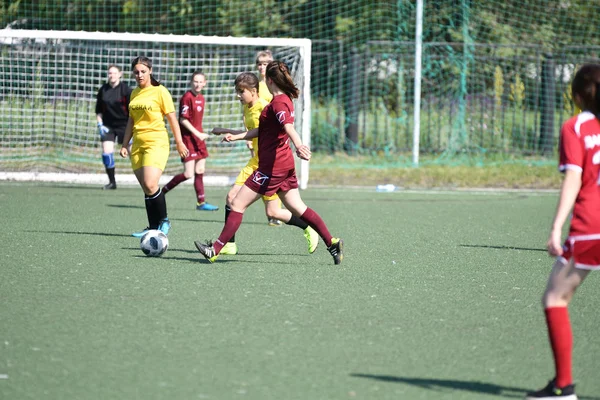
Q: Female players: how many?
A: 7